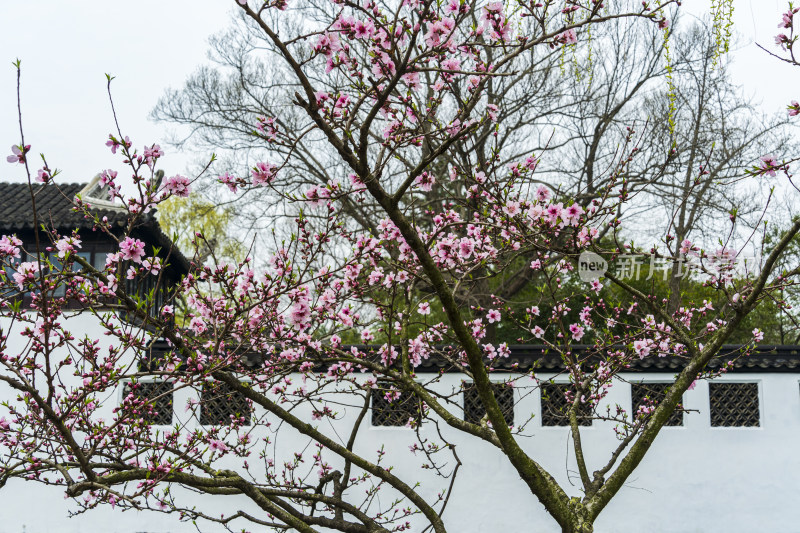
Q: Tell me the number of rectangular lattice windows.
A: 7